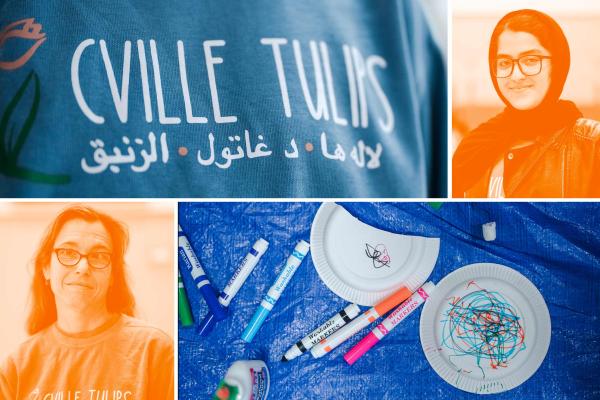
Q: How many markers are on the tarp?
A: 7